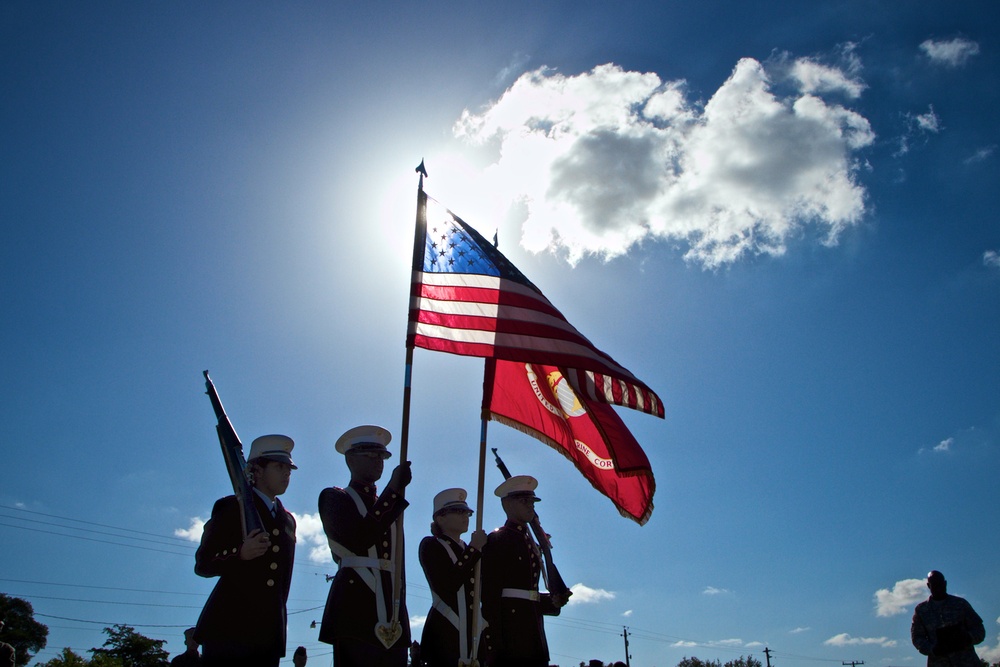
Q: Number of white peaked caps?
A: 4